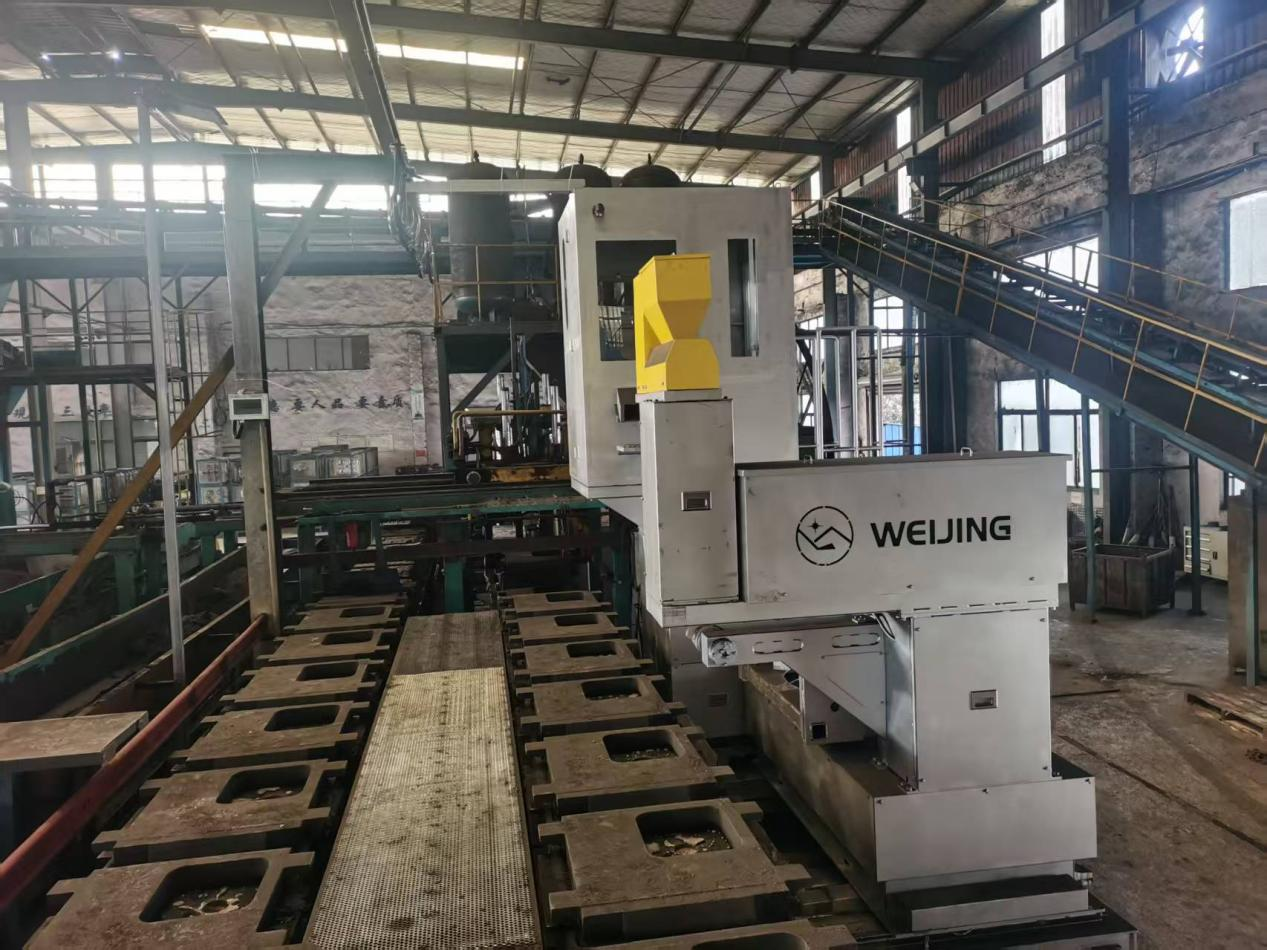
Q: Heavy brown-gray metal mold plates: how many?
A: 14